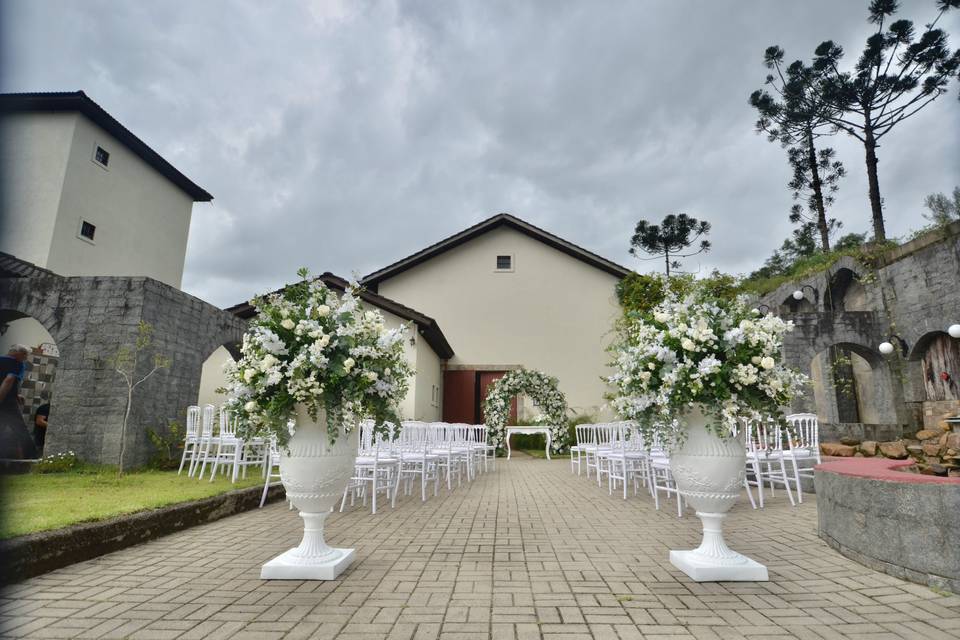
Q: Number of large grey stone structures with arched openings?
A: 2